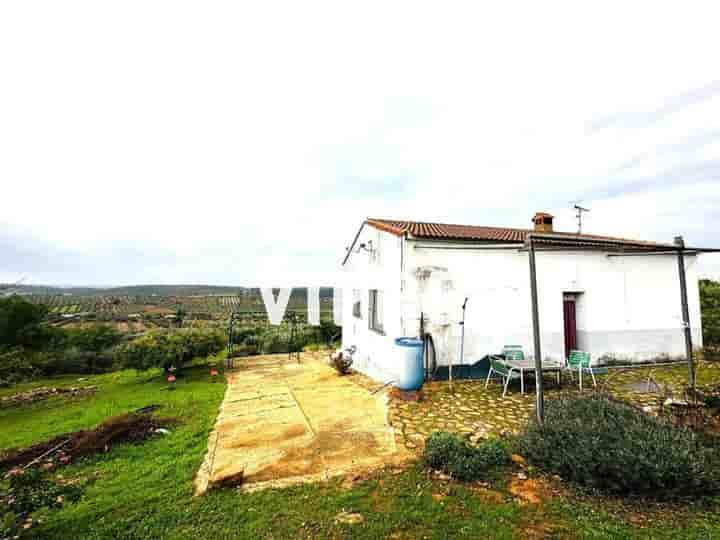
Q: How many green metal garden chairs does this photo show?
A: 3